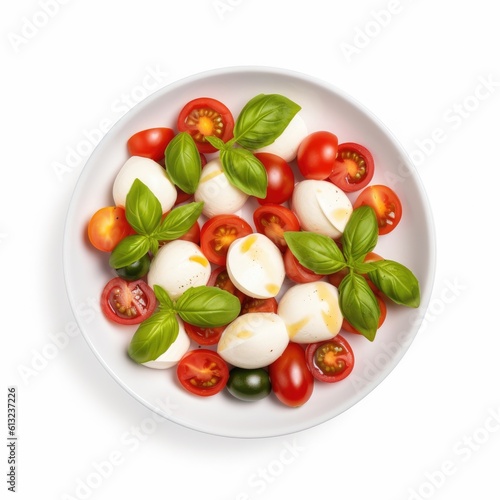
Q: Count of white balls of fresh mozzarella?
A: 9